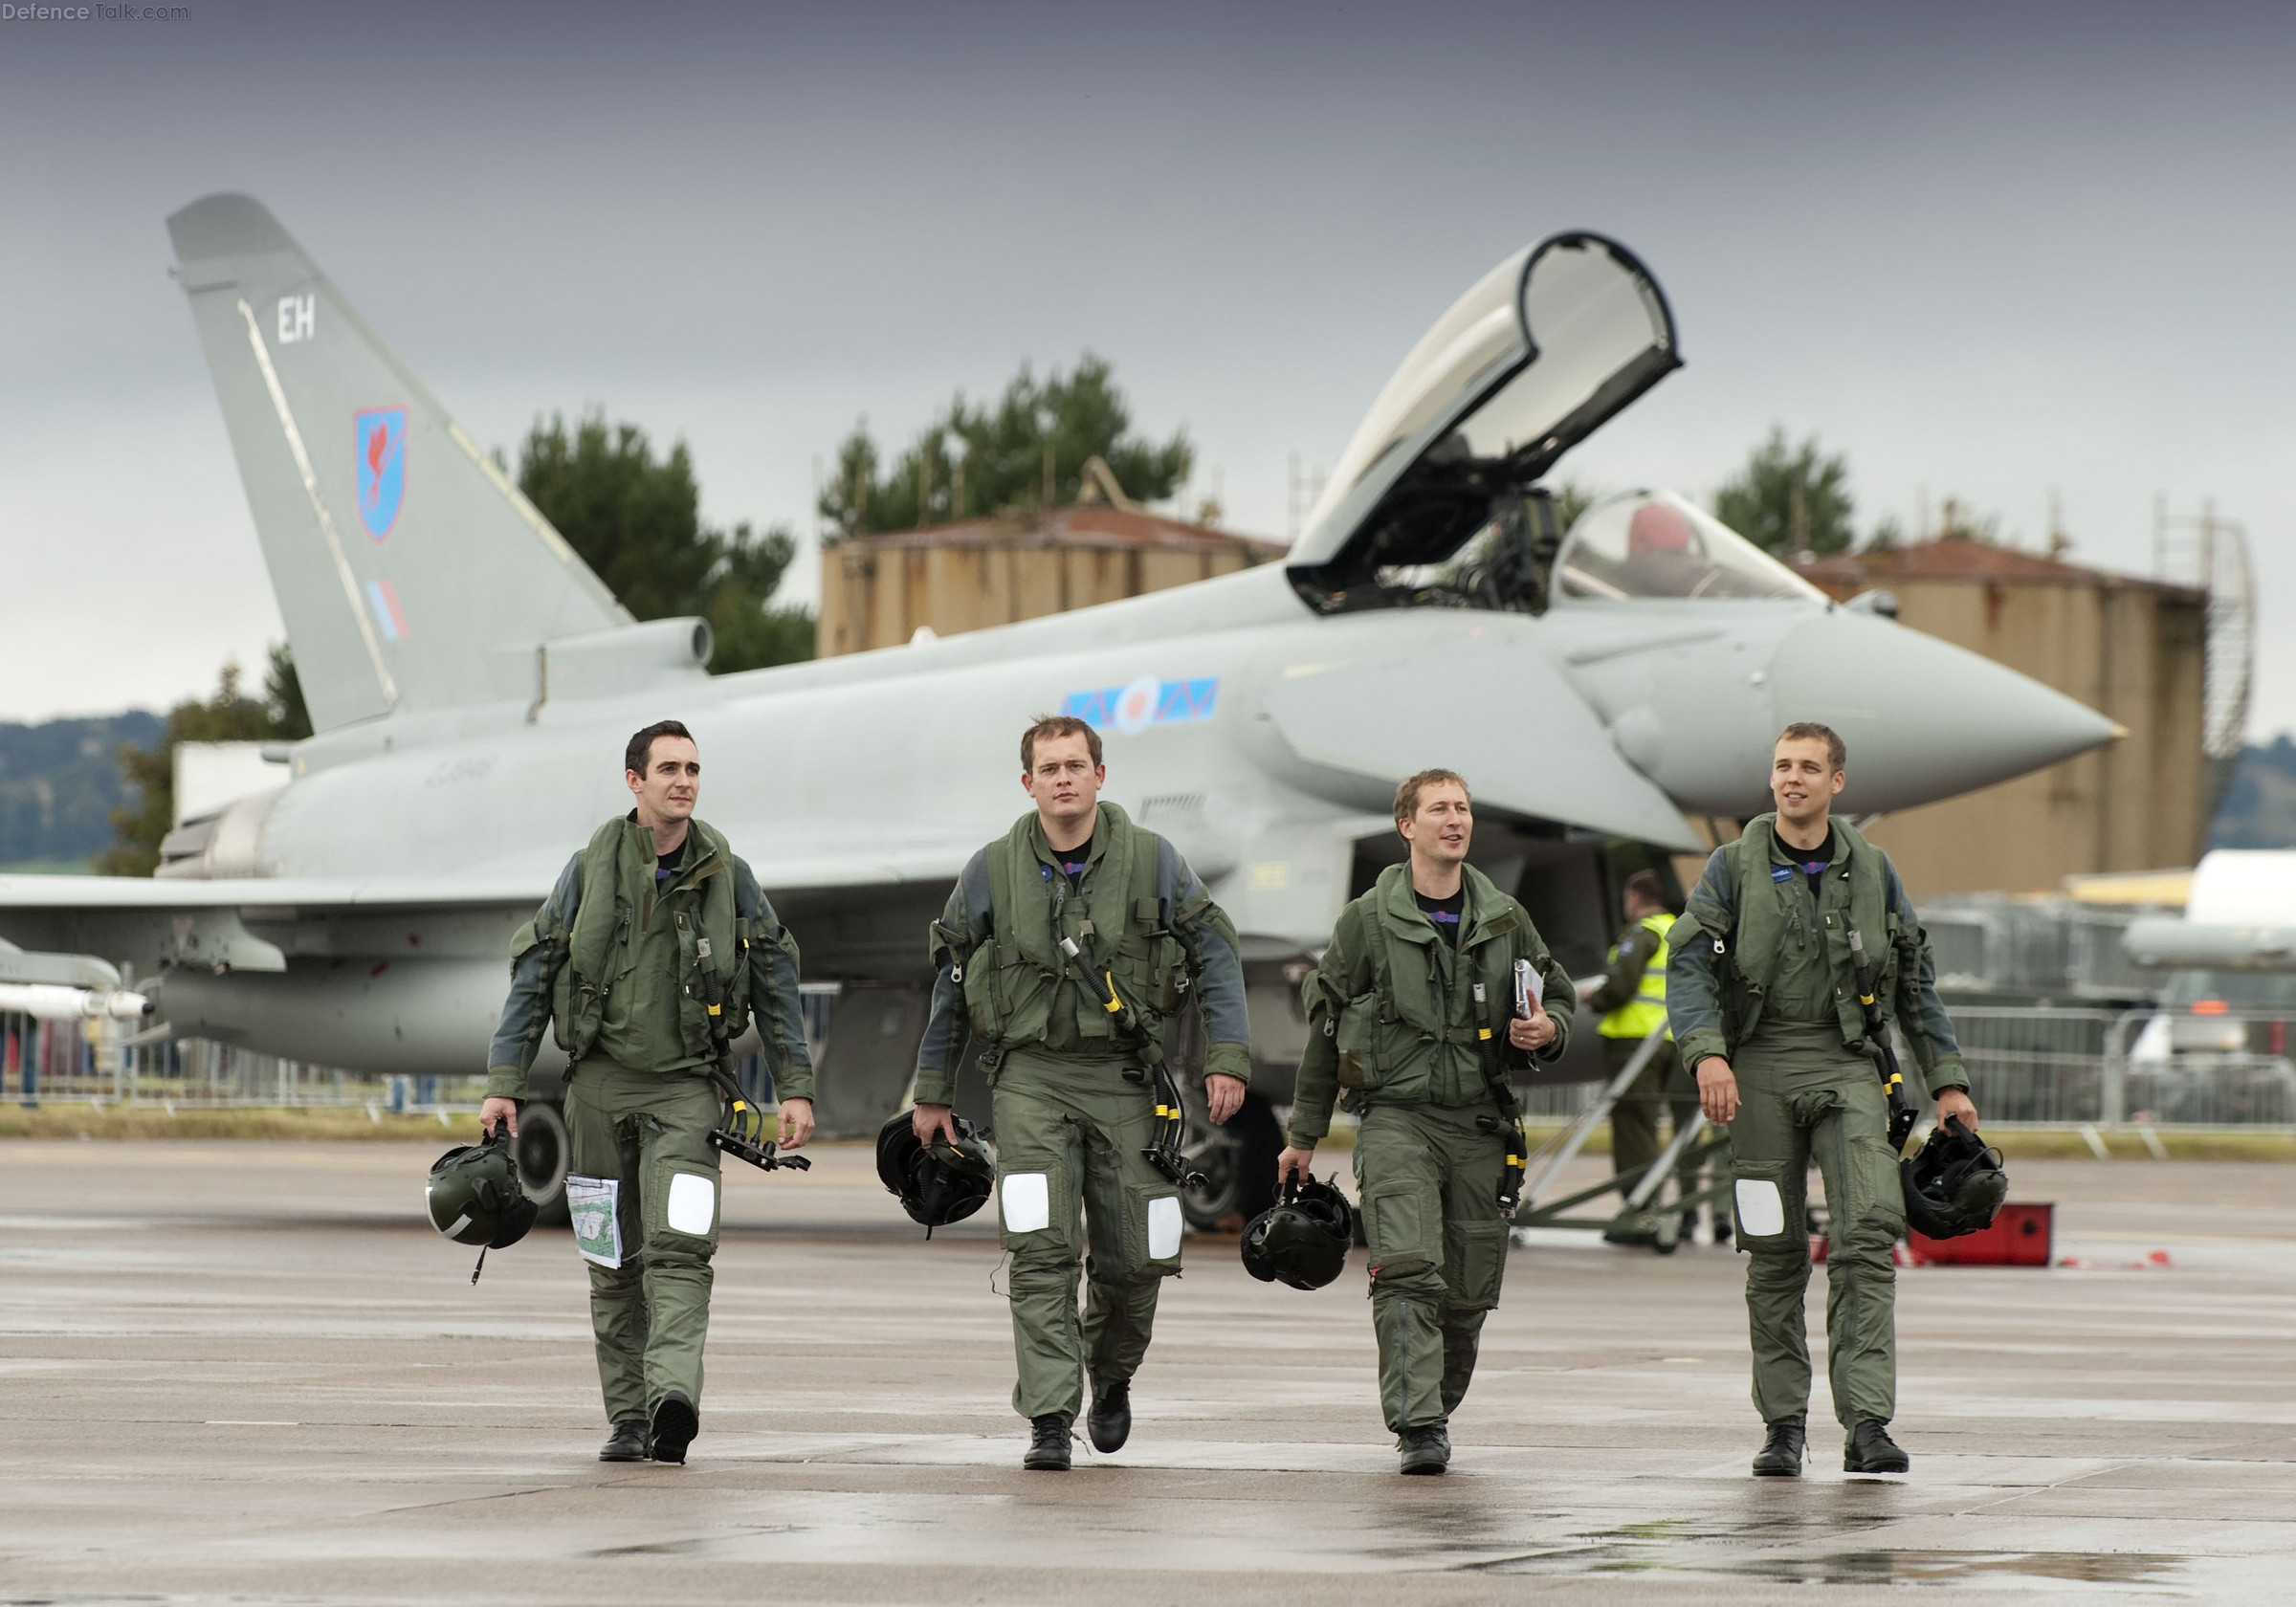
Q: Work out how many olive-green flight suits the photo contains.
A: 4